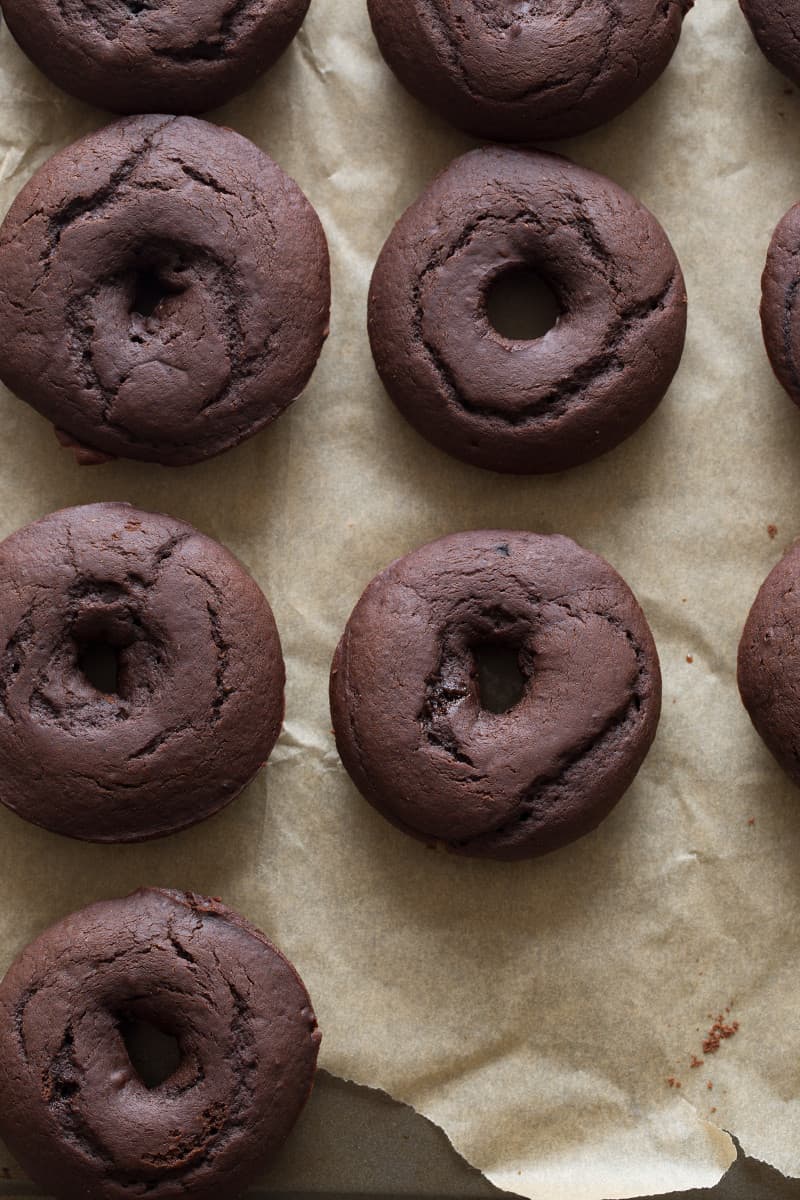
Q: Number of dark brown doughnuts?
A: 10